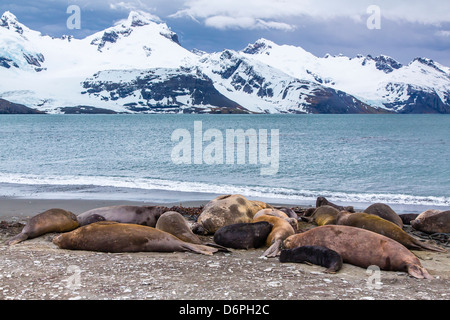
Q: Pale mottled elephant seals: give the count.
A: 1